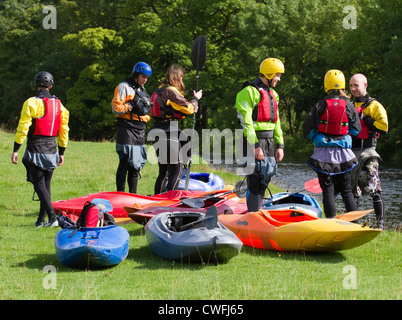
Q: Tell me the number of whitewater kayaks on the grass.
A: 8